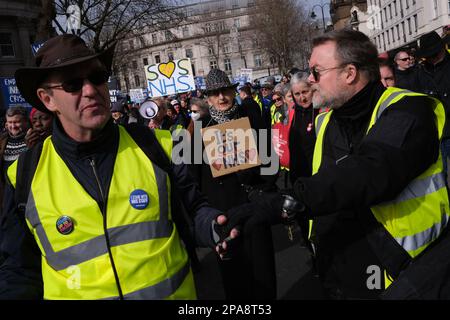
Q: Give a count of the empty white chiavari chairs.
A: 0